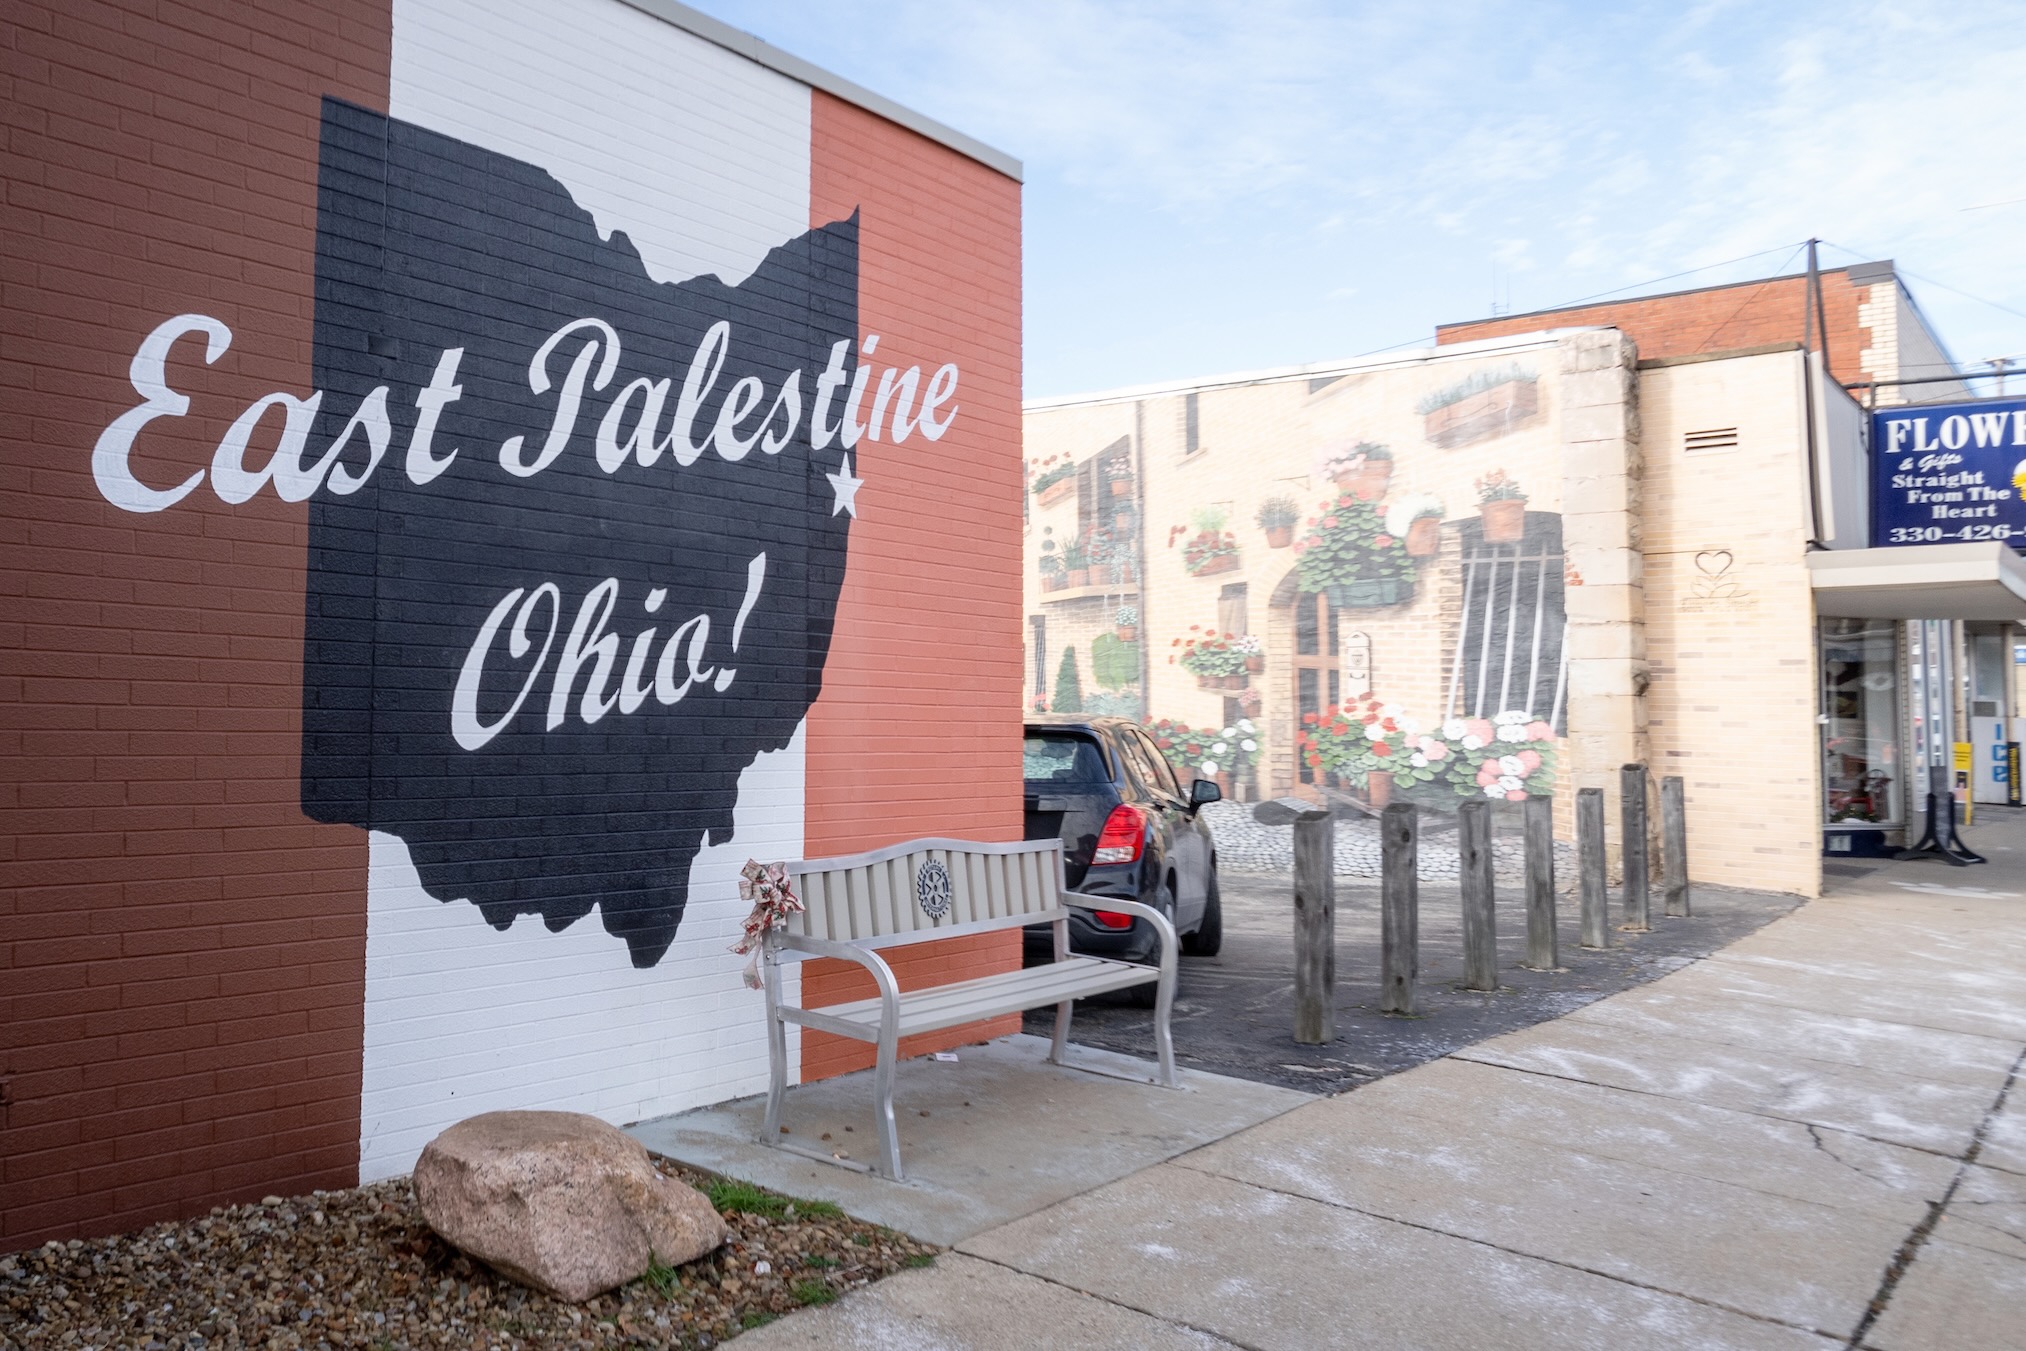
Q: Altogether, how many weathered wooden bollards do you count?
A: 7